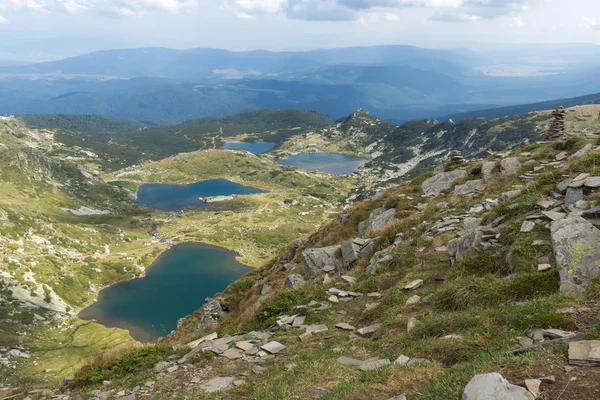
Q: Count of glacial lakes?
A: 4